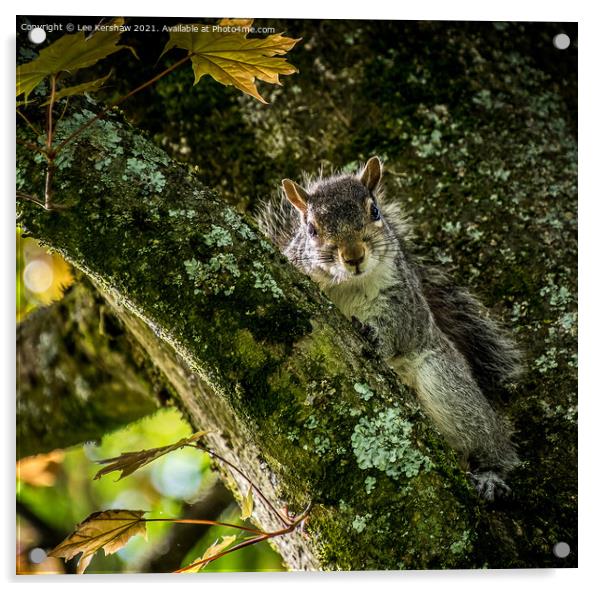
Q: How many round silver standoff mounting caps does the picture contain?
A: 4